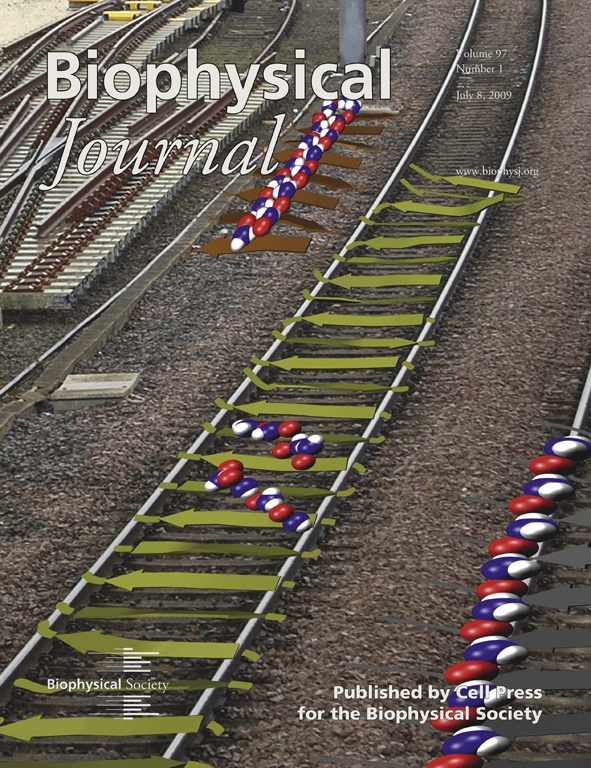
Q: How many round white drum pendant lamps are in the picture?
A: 0